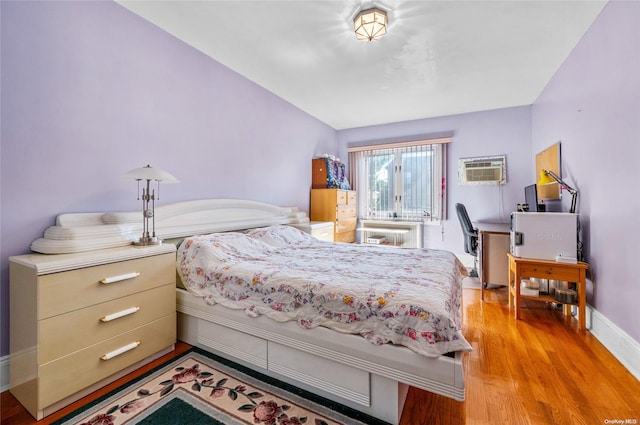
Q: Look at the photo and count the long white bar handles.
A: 3